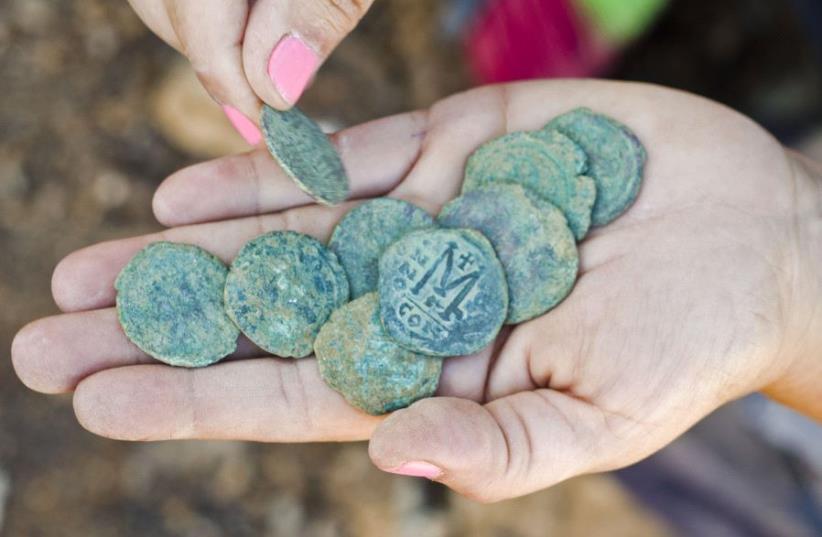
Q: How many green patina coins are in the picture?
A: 9